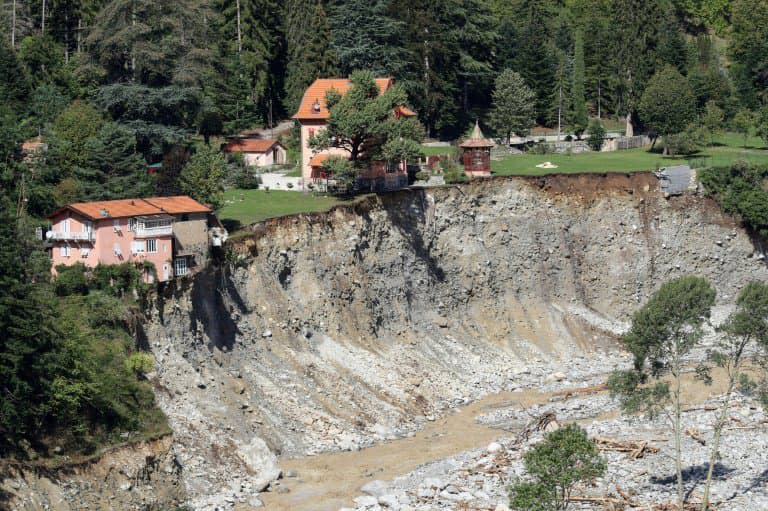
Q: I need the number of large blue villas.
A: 0